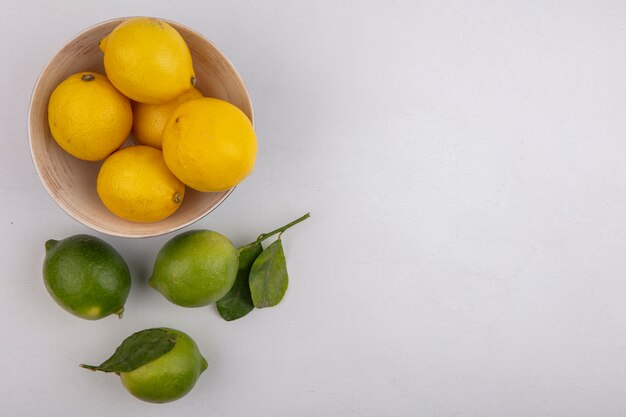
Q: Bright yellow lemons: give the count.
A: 5